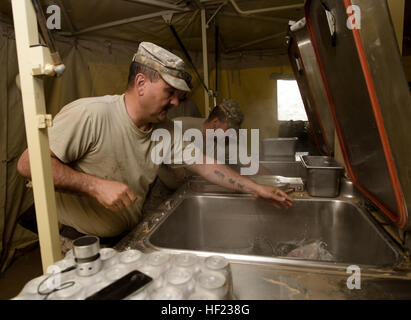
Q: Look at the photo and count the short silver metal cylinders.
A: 1